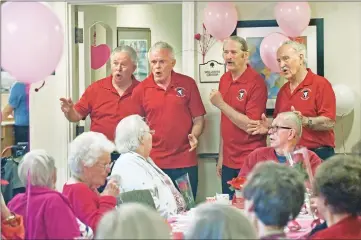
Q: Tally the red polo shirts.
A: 4